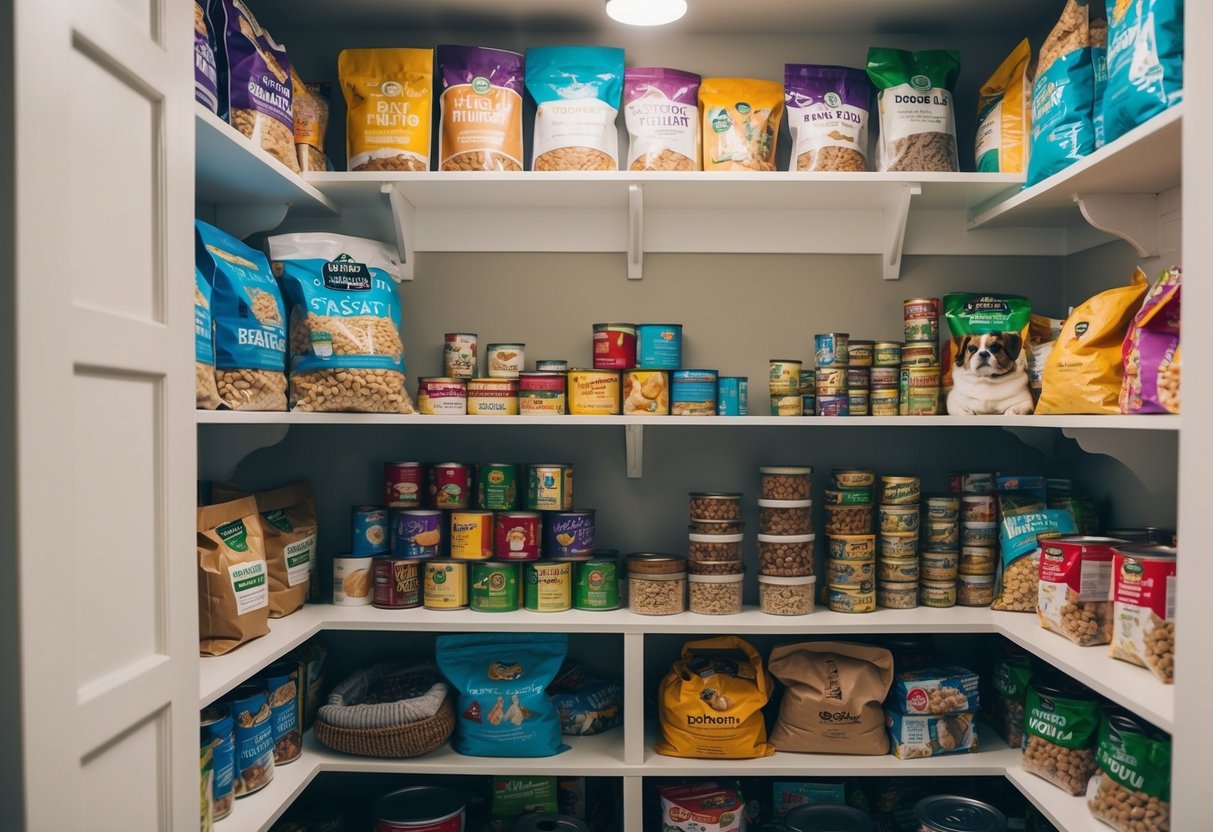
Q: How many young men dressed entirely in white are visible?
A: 0